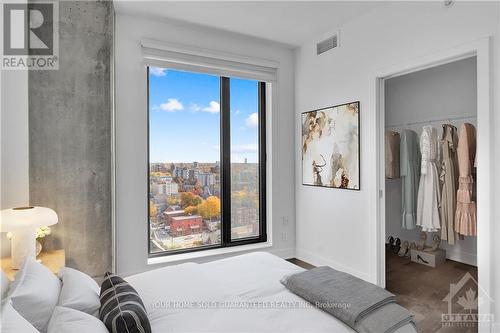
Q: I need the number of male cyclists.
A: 0